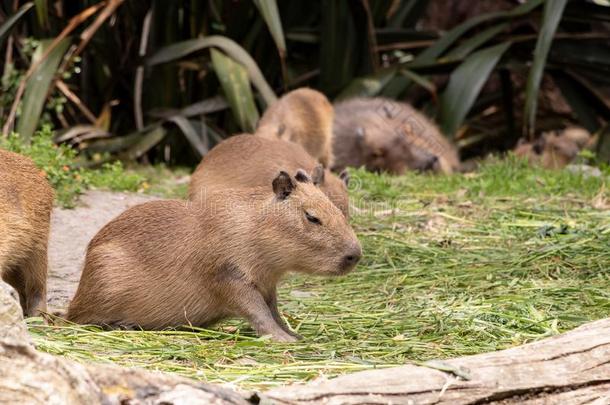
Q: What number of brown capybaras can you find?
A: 6